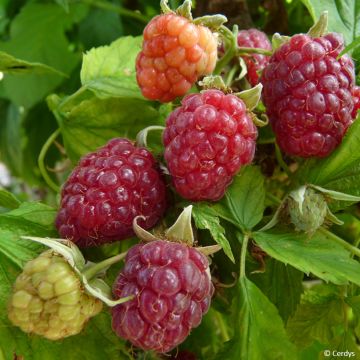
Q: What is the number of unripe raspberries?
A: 3